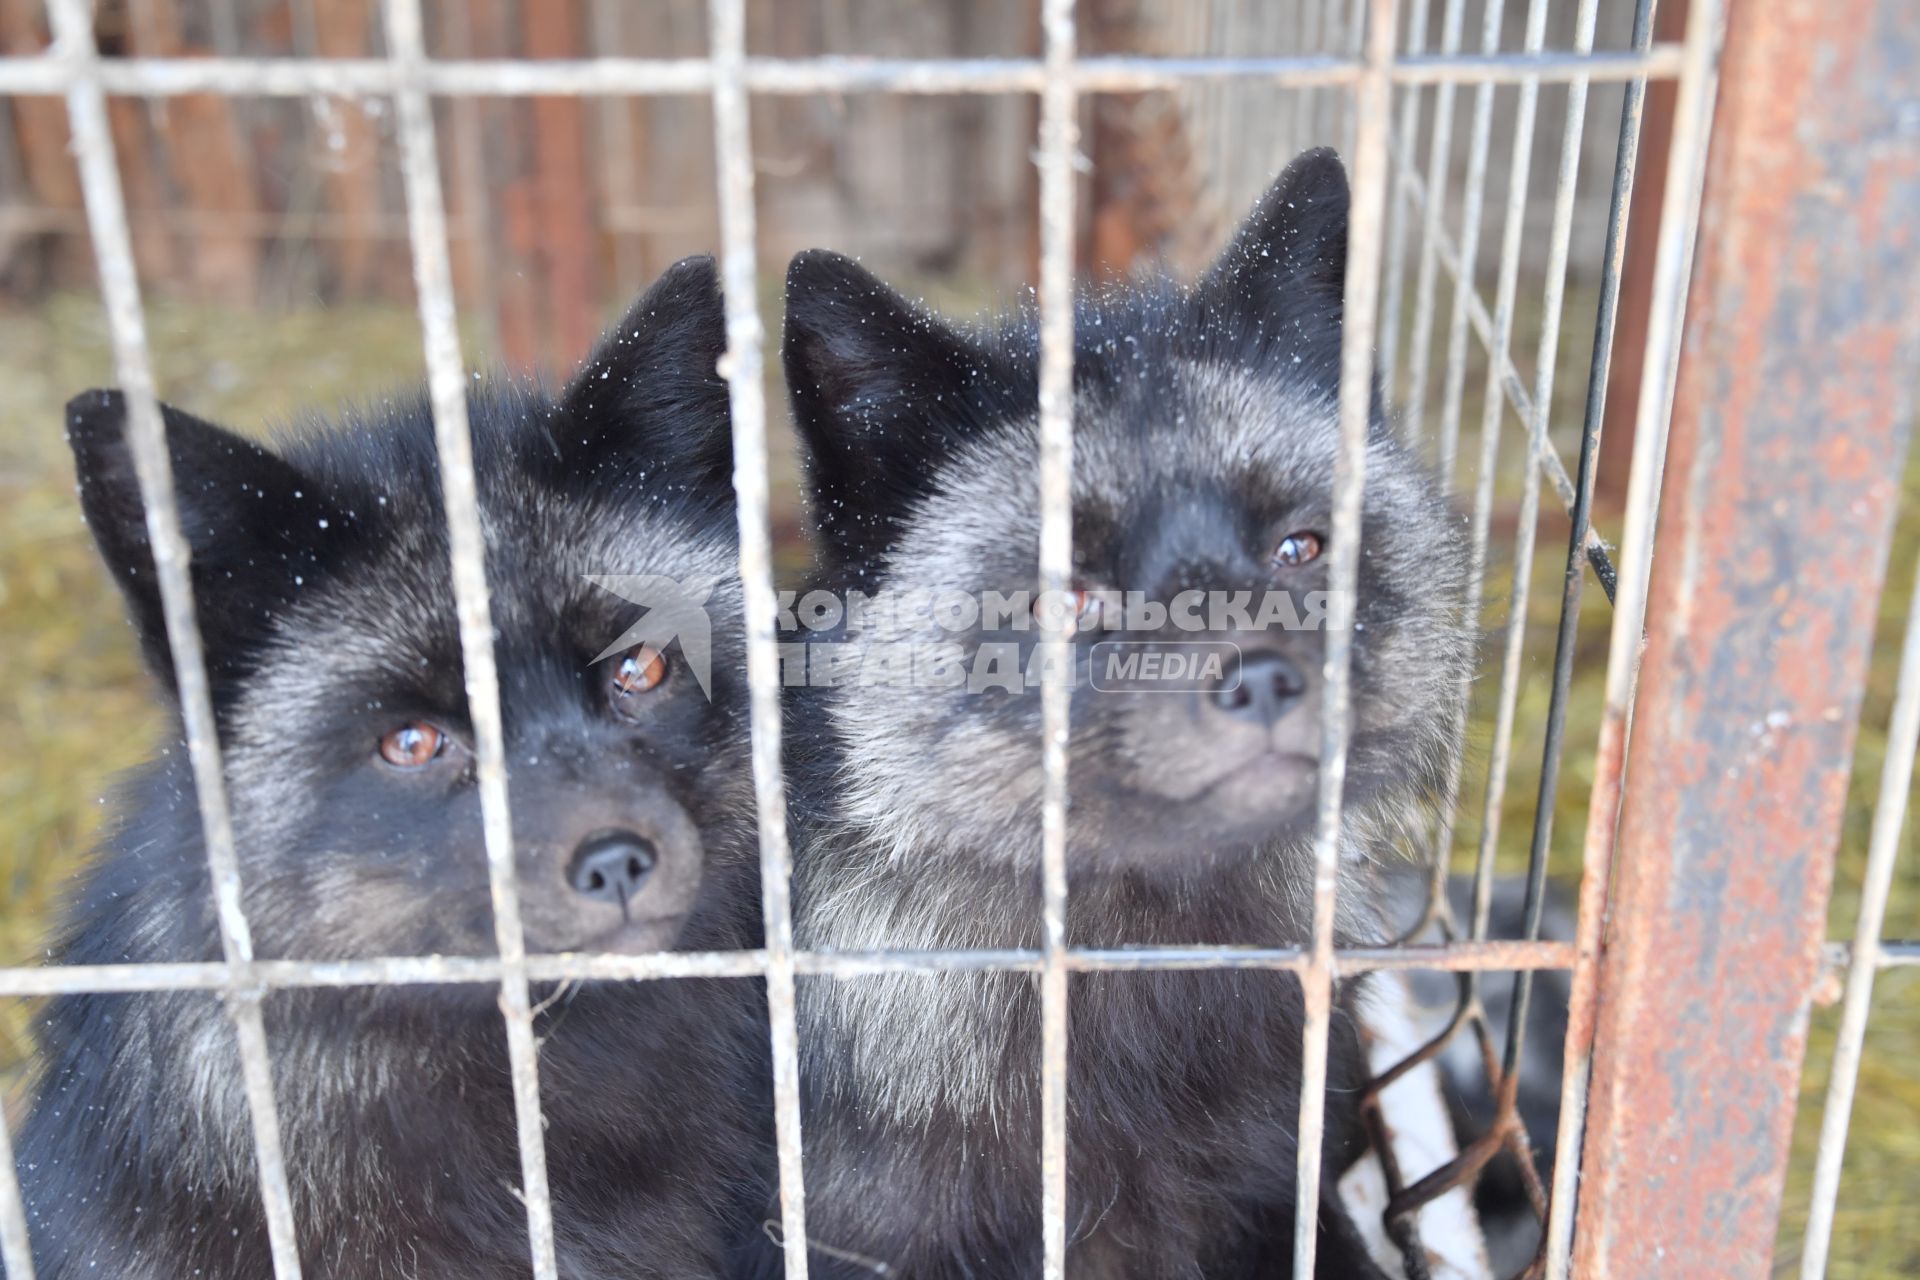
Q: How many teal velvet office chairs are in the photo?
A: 0